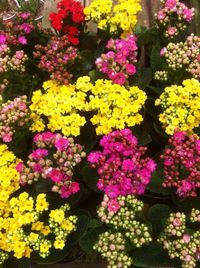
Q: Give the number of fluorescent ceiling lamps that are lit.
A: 0